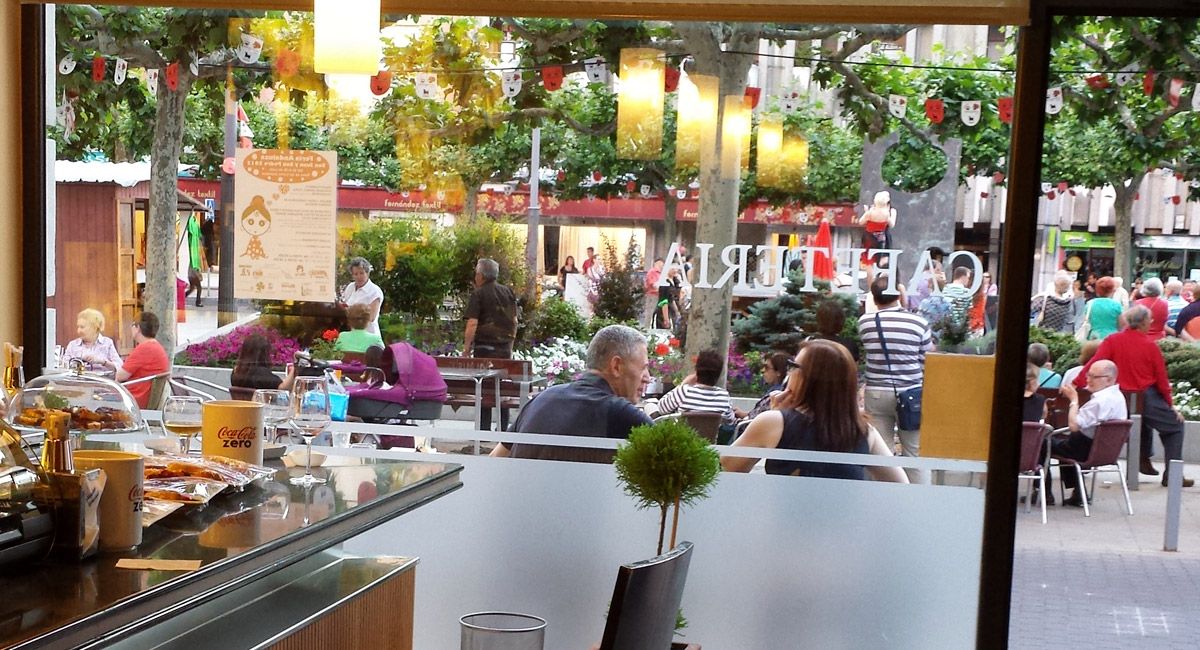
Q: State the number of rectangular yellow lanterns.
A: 6